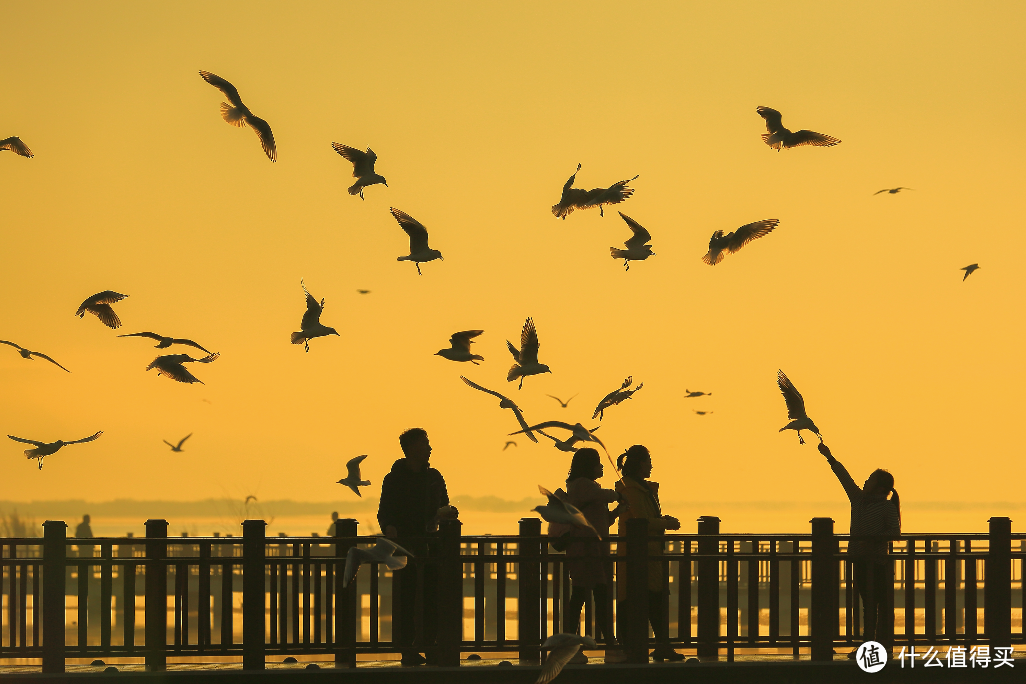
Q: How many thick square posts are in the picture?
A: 10